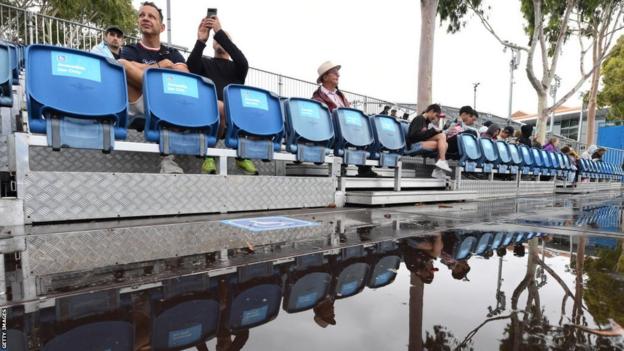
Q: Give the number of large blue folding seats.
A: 6